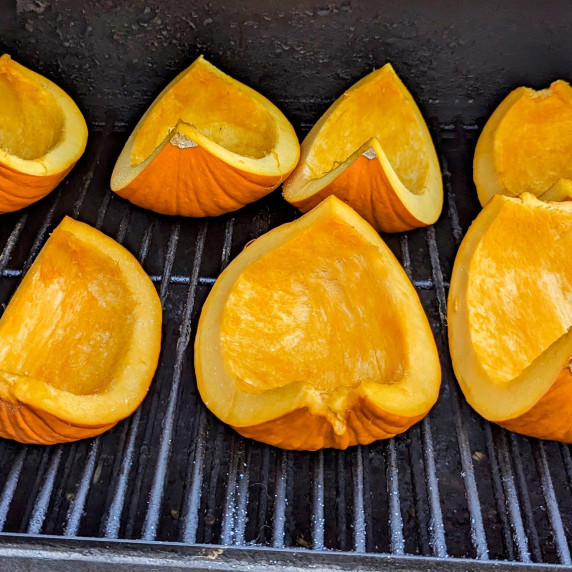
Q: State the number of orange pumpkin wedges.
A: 7